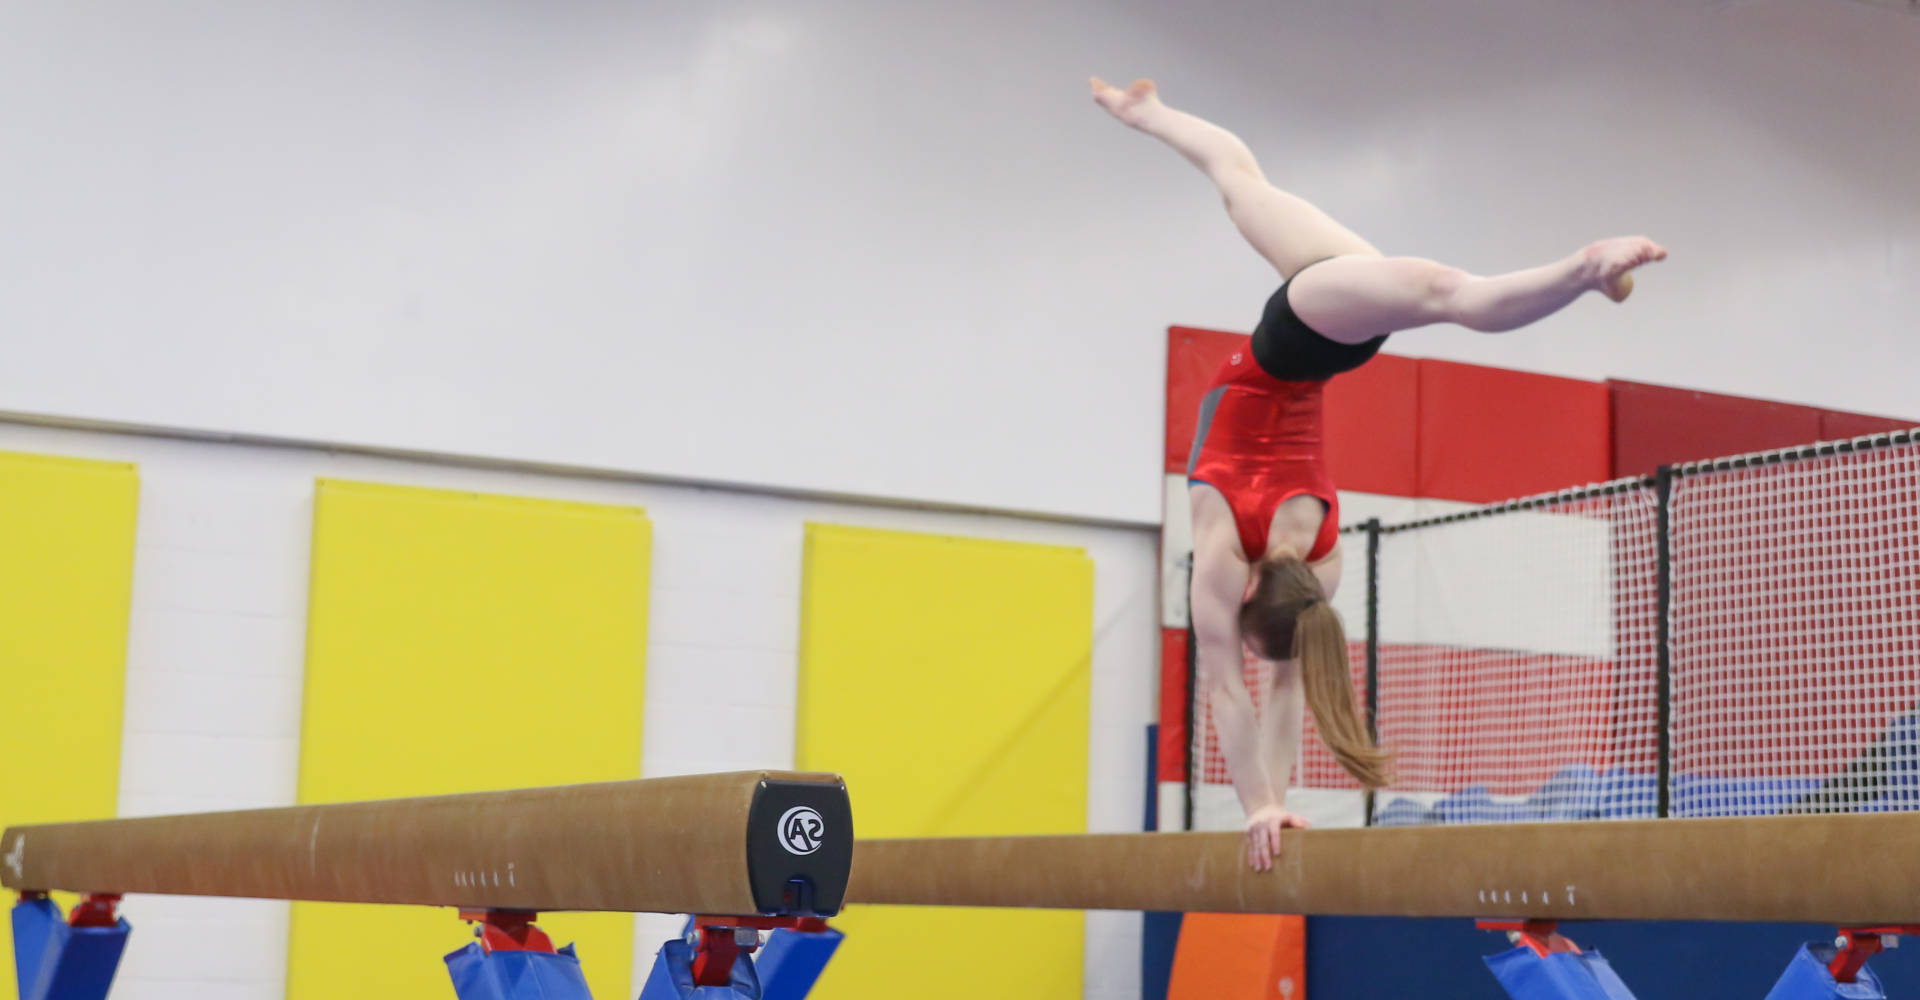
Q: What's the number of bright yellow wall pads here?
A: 3